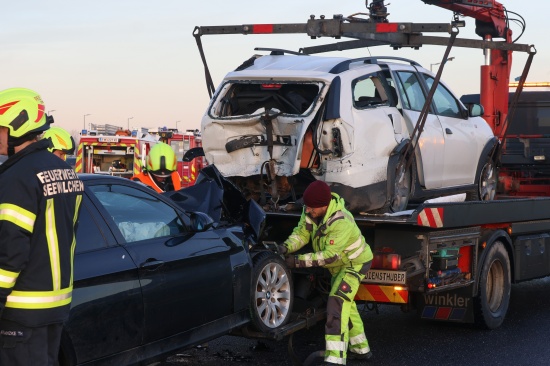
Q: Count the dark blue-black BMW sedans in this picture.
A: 1